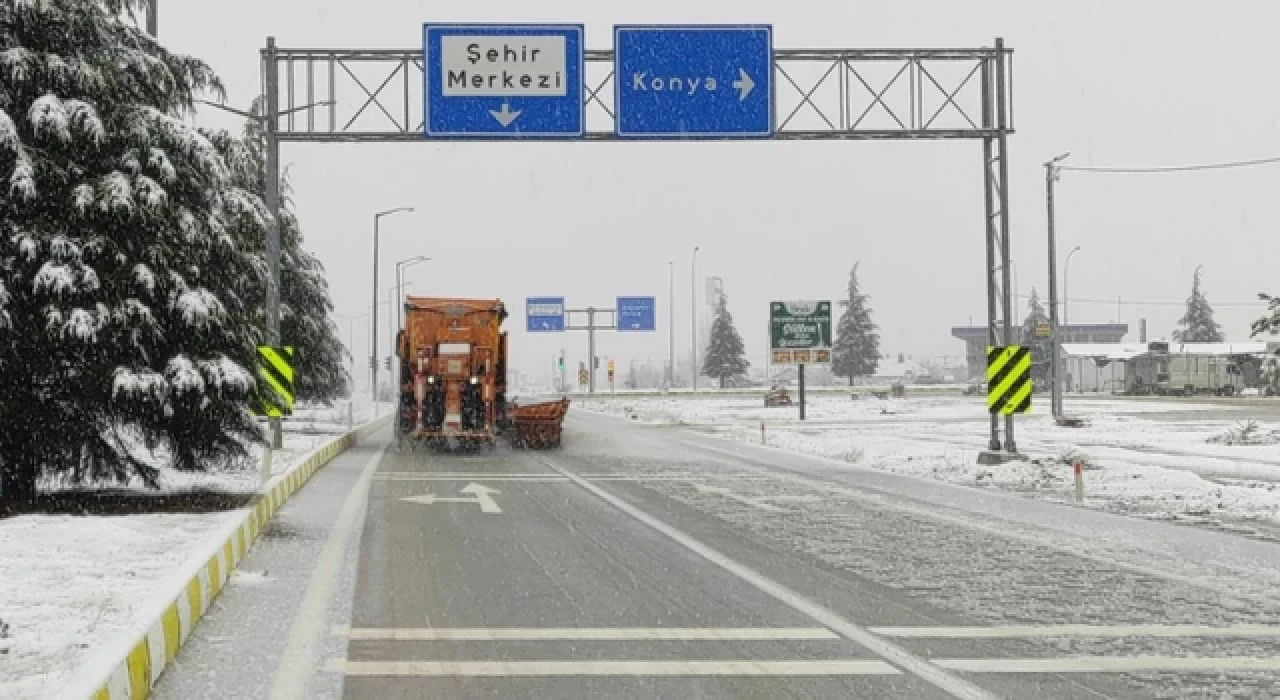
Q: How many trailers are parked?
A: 1